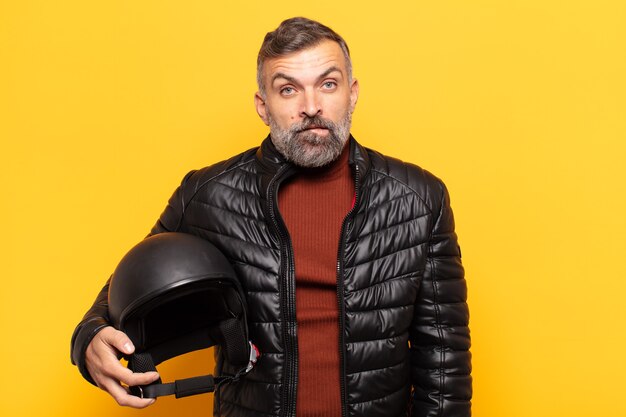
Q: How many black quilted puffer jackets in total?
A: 1